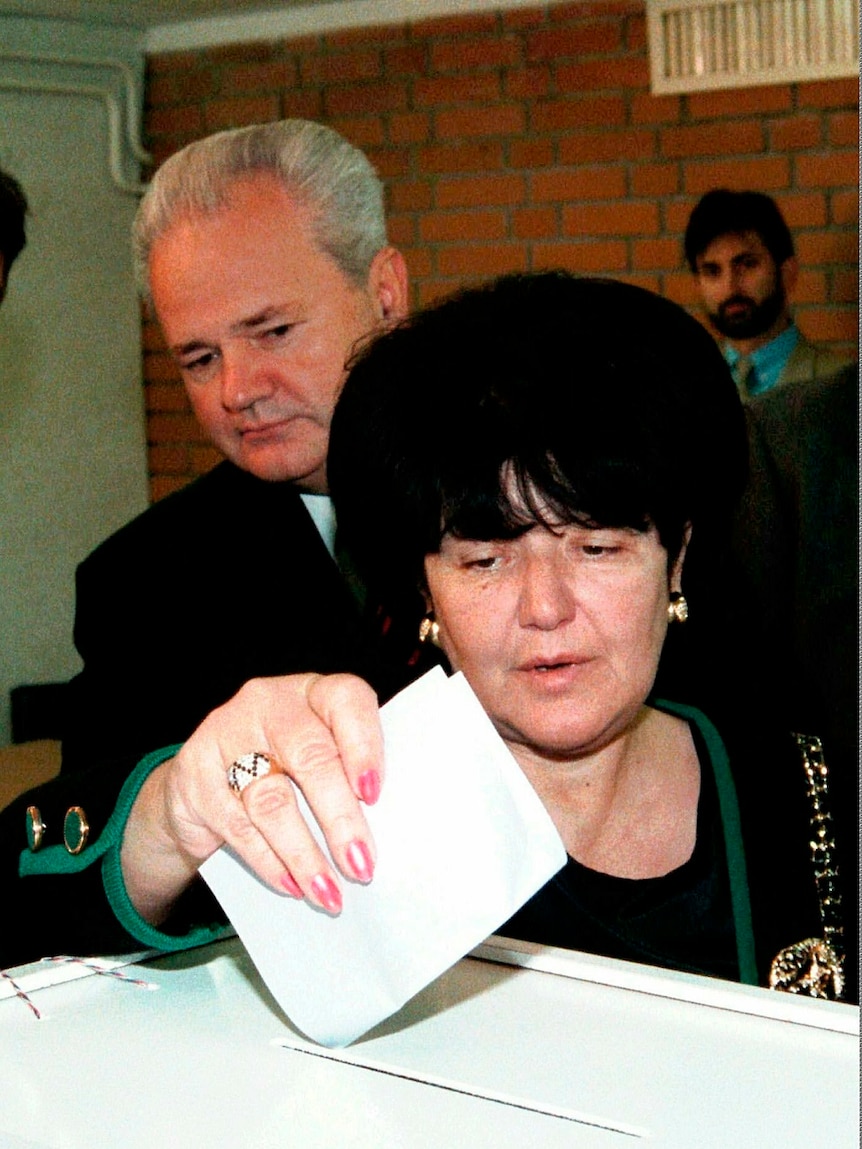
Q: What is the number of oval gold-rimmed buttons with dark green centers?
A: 2